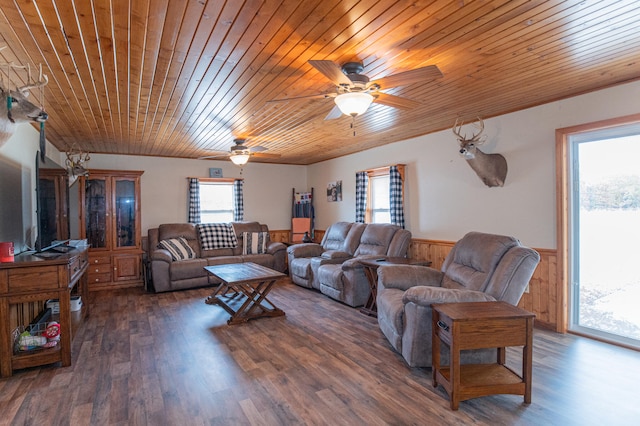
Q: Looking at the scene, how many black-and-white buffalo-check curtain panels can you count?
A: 4